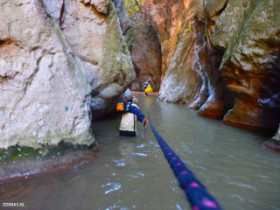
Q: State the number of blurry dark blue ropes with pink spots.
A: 1